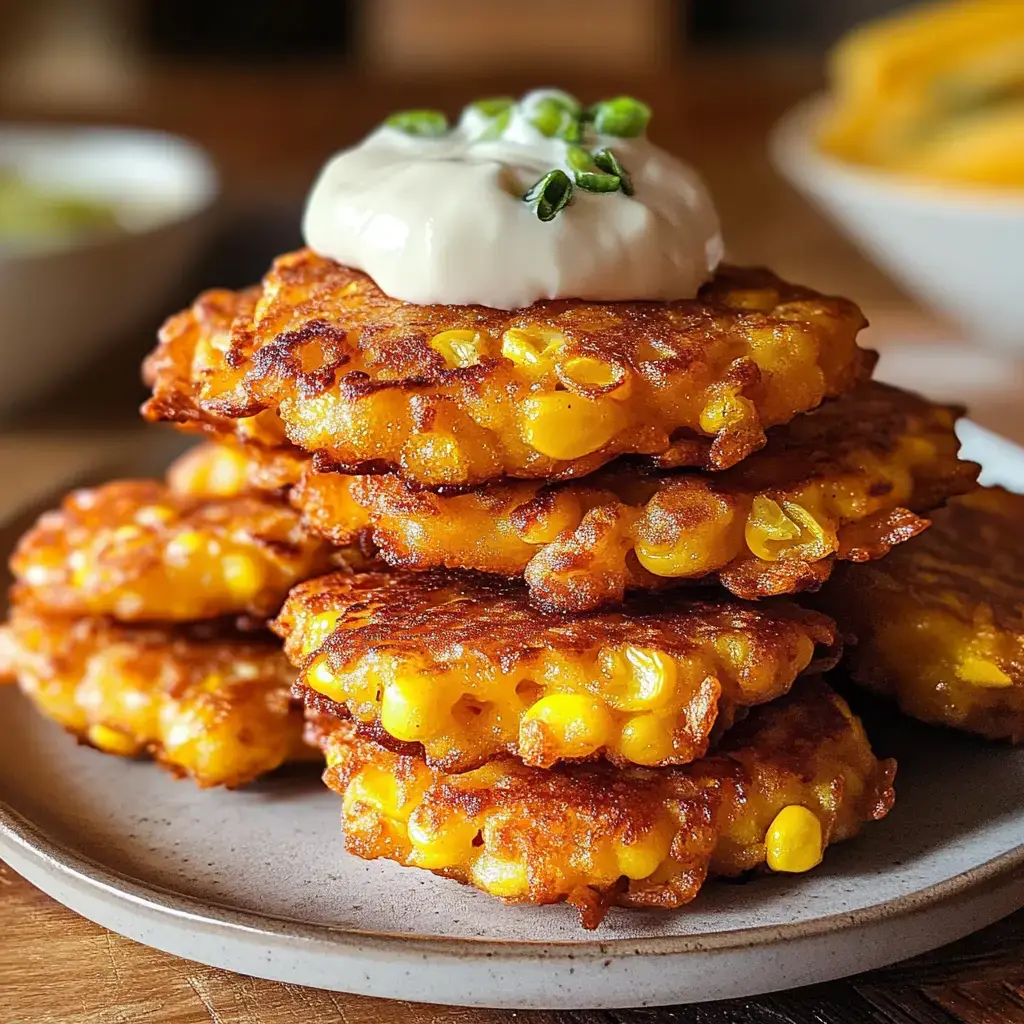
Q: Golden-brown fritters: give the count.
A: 7